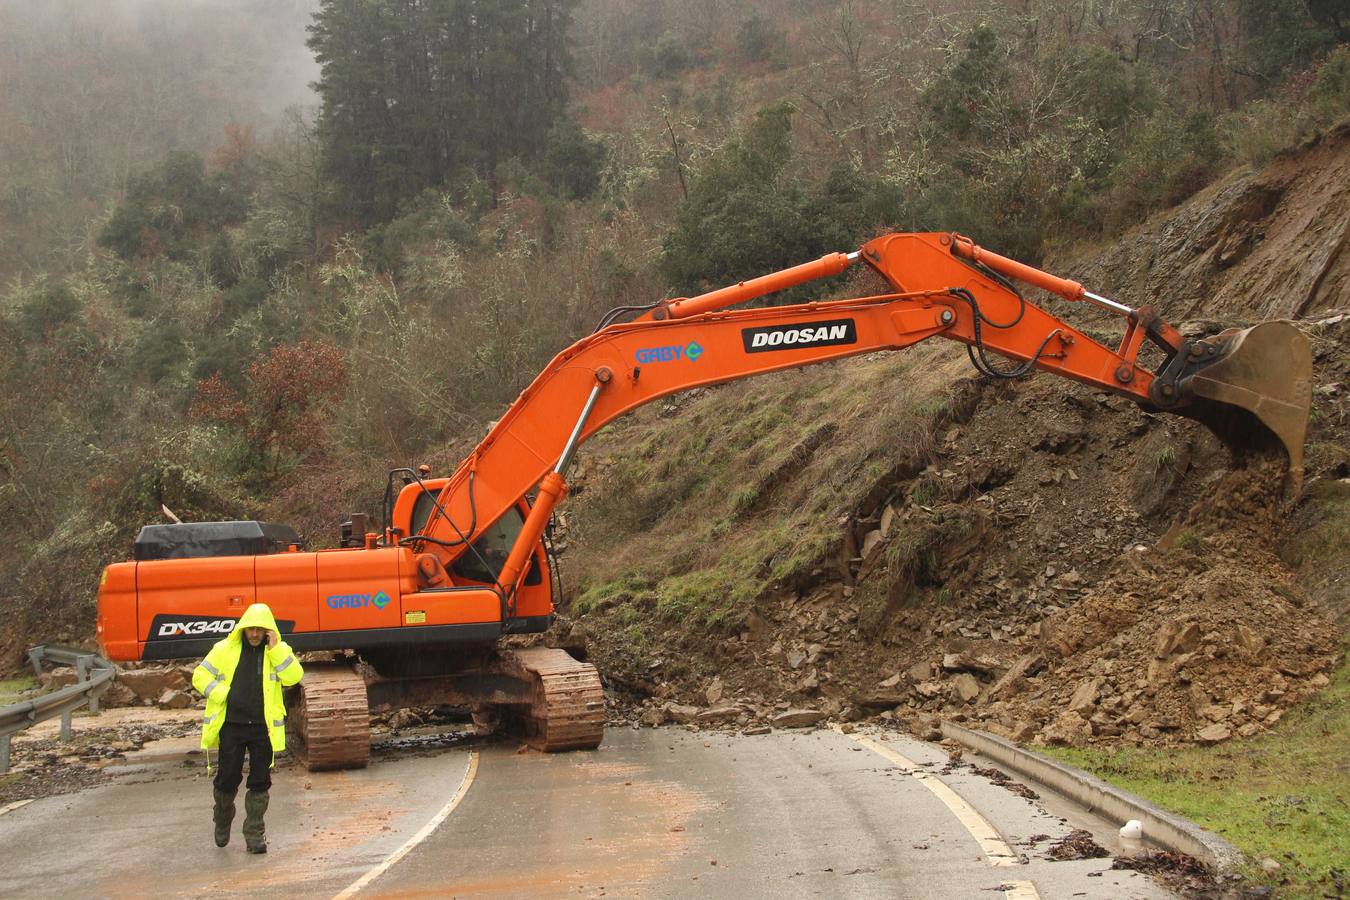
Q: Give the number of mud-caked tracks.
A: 2